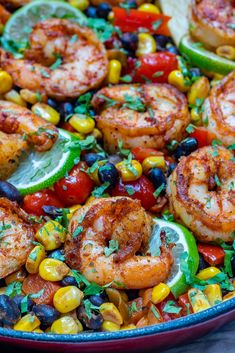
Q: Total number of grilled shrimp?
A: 8